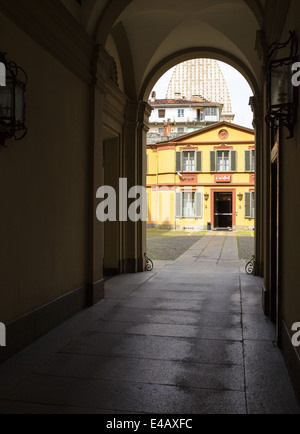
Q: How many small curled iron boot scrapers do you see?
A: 2